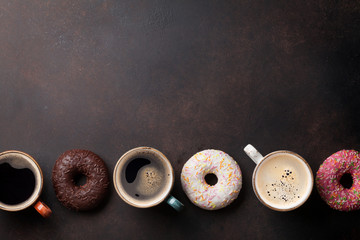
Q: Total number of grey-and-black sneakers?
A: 0